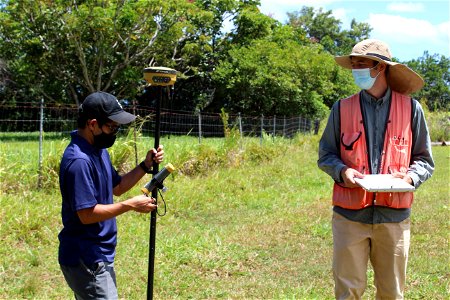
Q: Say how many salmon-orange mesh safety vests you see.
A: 1